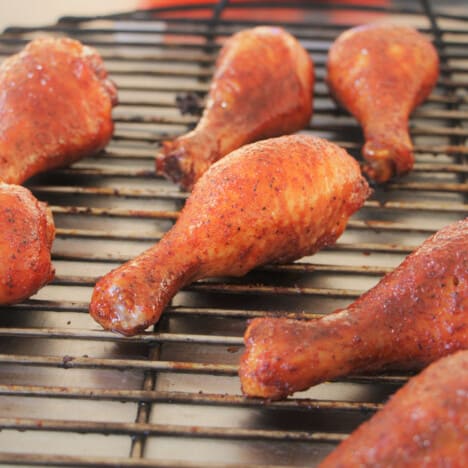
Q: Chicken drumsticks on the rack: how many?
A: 7